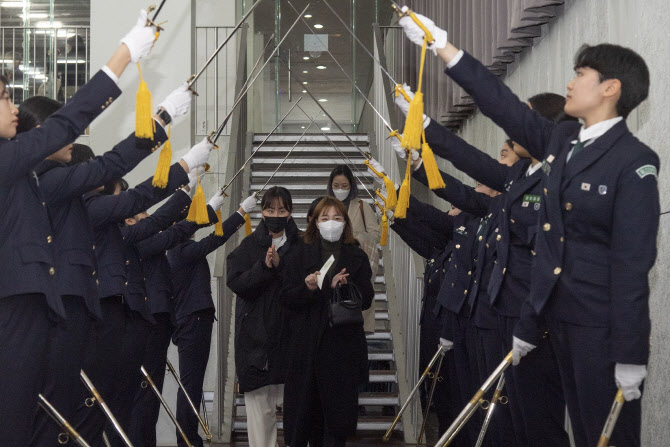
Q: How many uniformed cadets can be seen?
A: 12